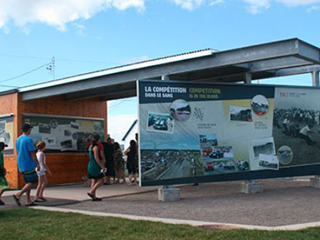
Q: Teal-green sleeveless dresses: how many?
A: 1